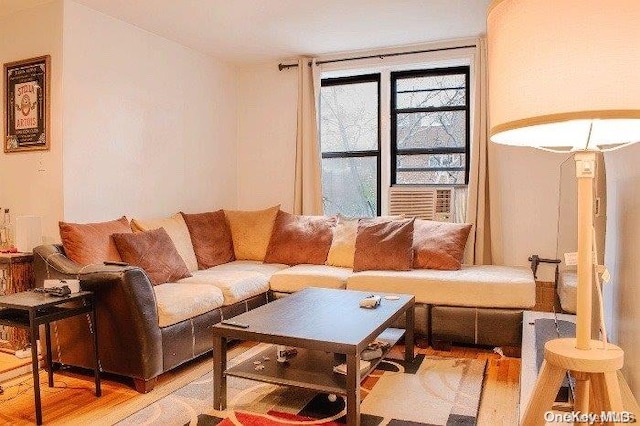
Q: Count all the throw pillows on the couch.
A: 9